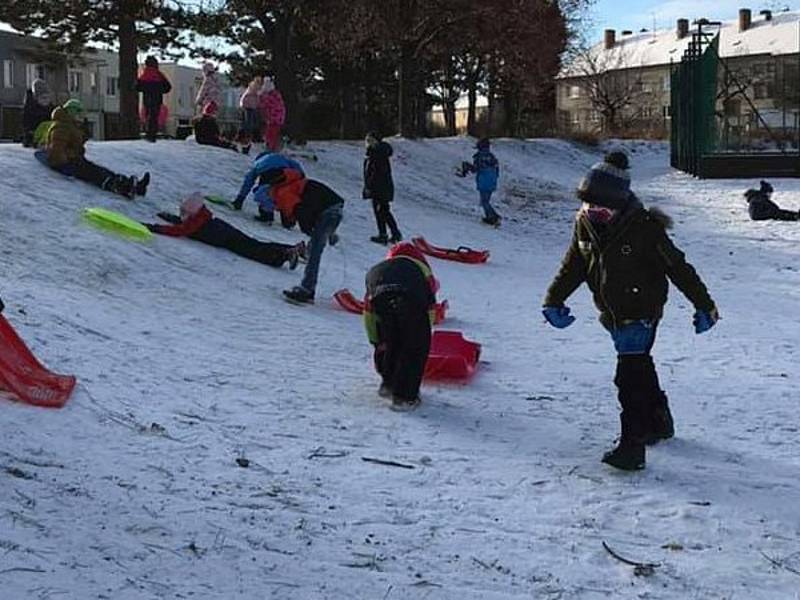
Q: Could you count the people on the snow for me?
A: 15